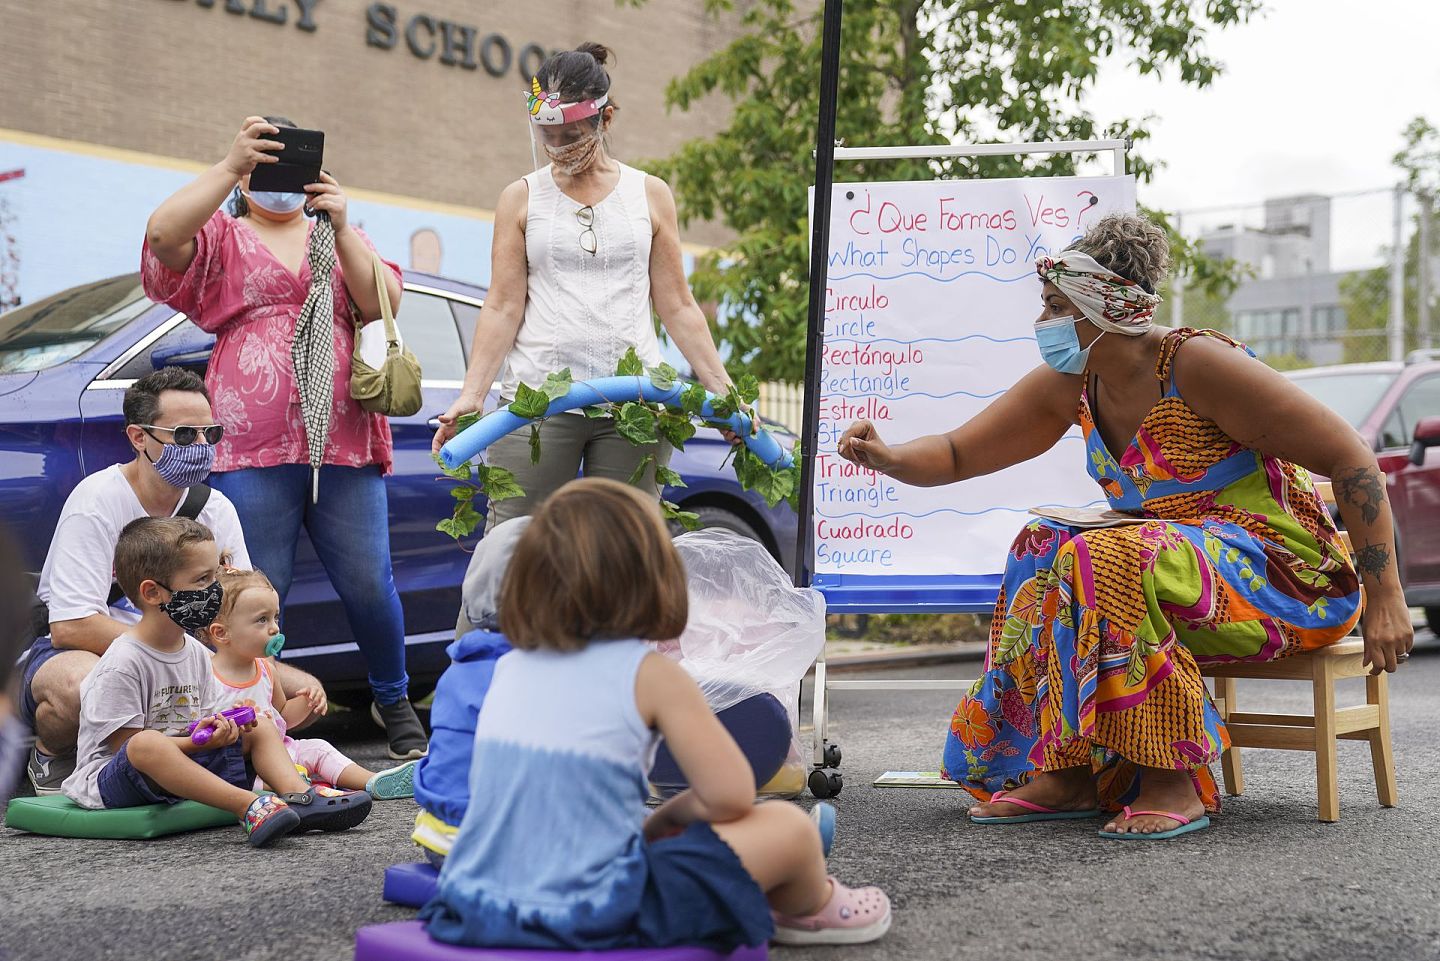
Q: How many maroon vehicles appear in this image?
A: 1